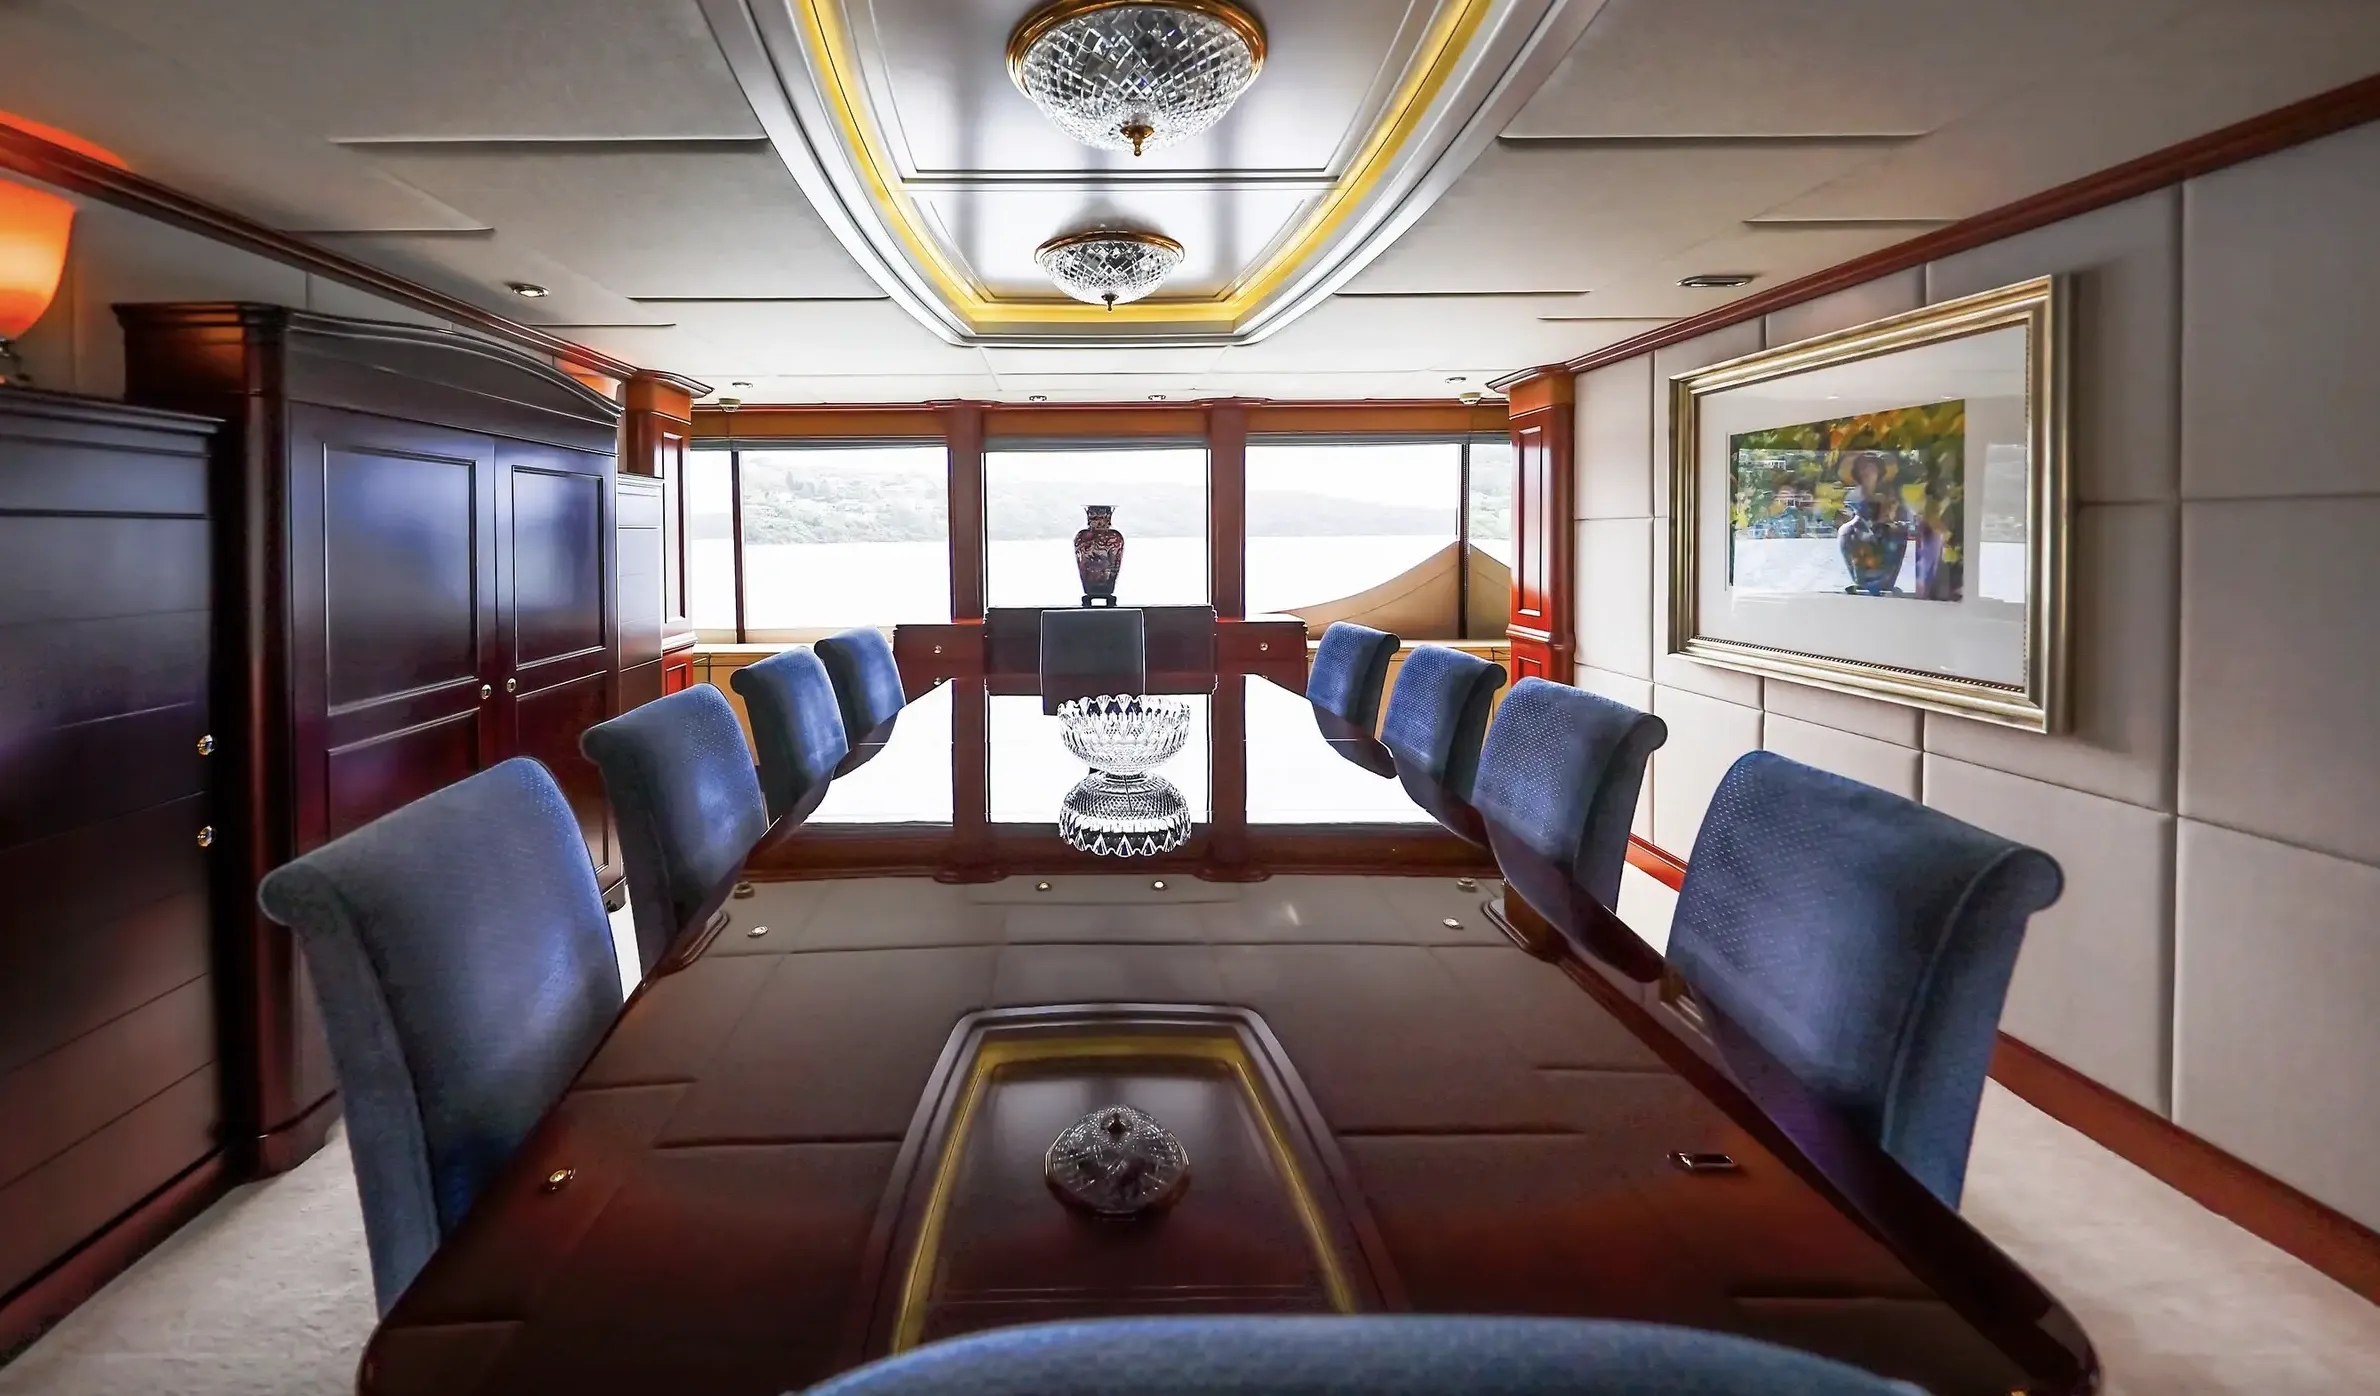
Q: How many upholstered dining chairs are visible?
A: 10